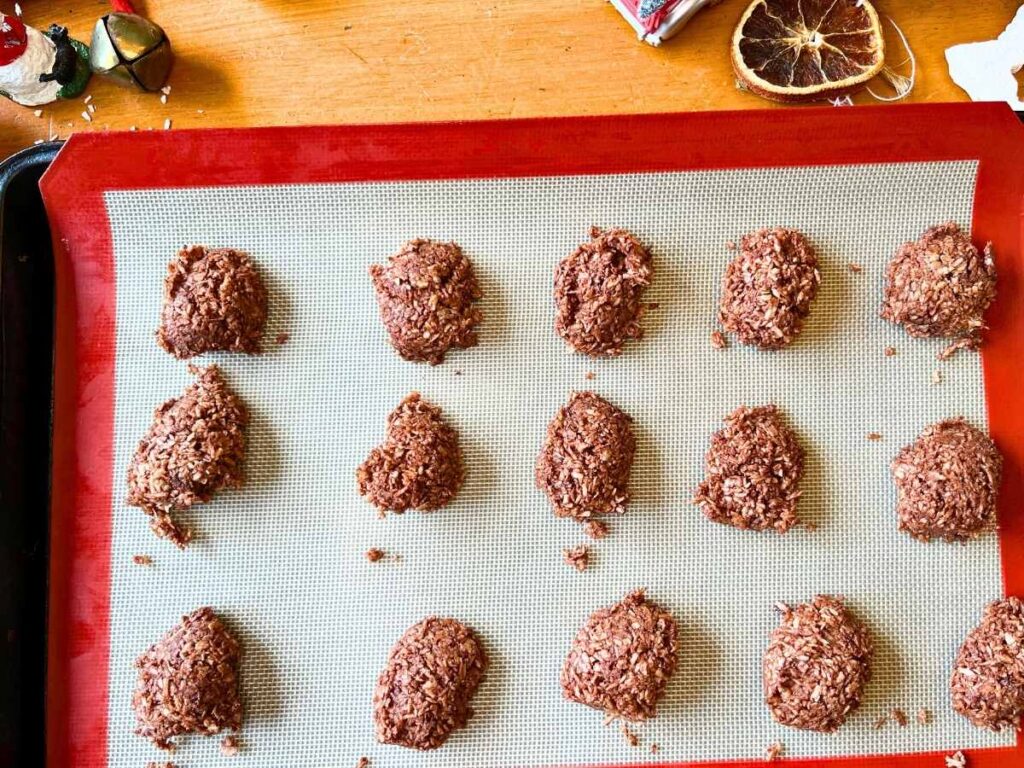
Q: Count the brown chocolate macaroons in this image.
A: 15